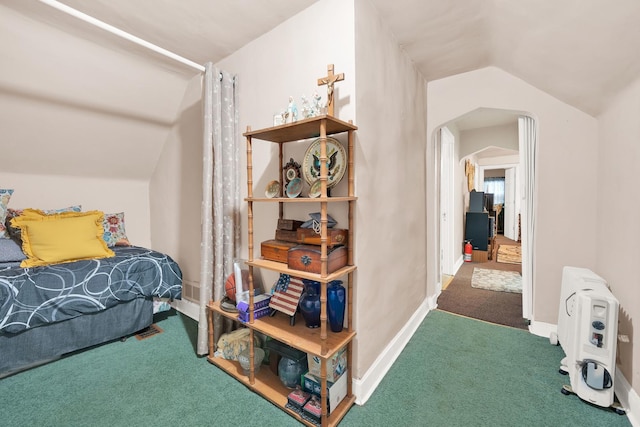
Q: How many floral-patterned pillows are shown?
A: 3